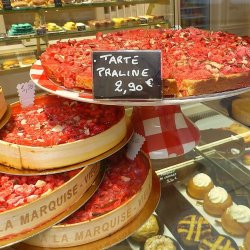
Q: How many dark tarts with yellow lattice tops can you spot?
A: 2